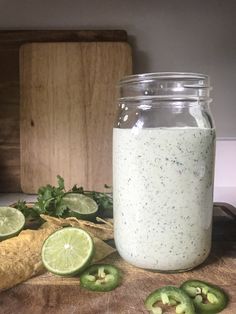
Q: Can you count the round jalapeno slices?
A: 3